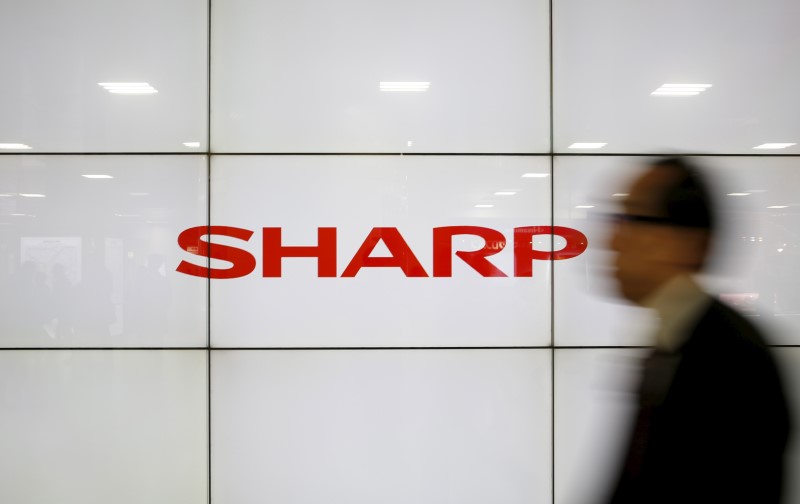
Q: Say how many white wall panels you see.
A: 9